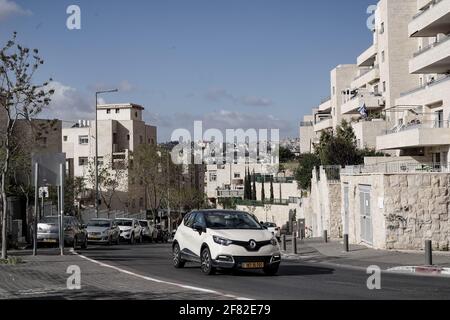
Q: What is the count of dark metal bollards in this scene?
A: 5